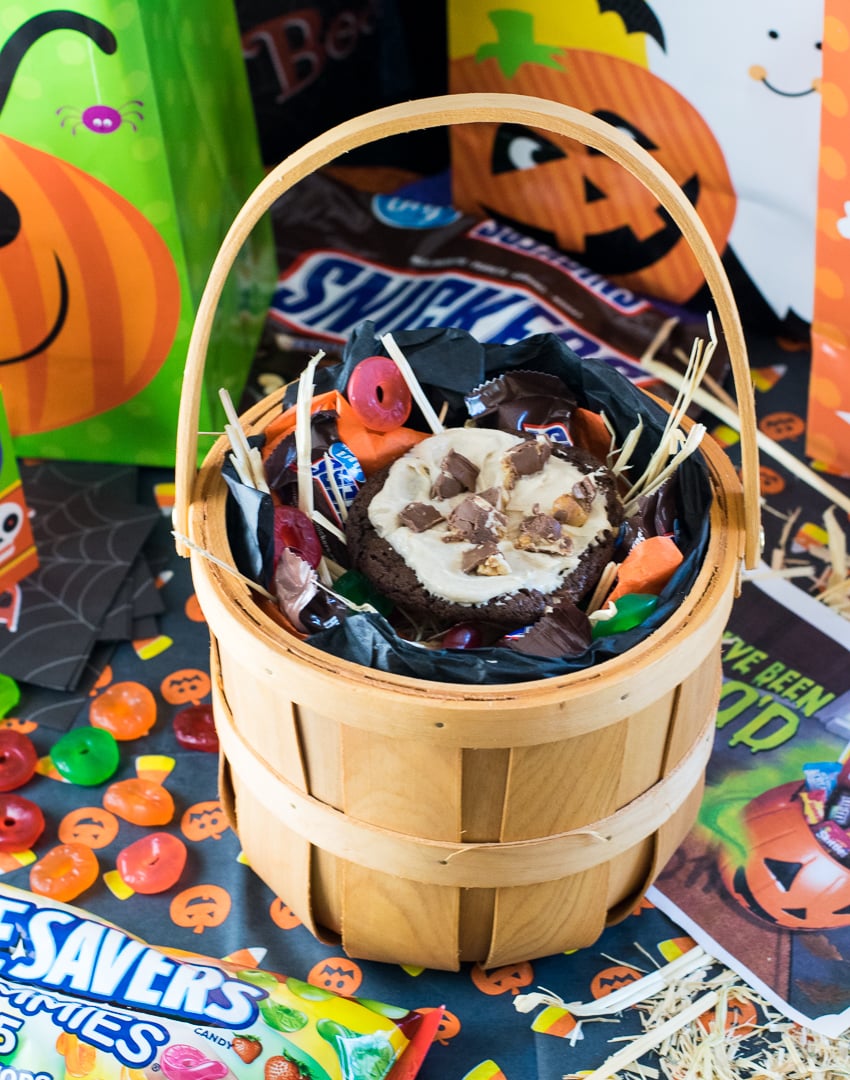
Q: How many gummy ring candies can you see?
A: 14